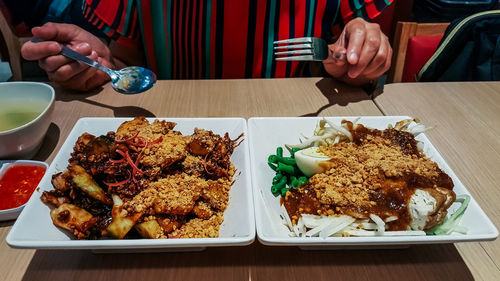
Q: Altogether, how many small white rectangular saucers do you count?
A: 1